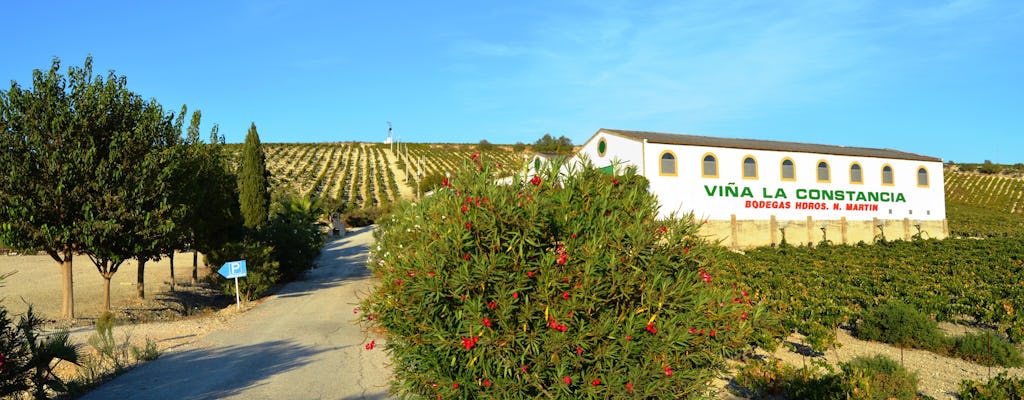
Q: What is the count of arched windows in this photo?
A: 8